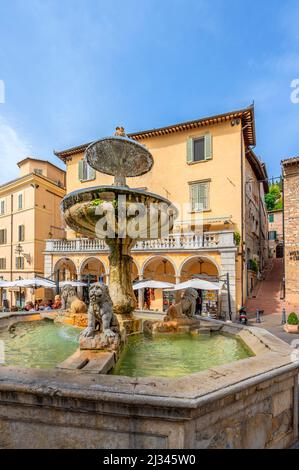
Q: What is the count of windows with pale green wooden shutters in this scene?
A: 3